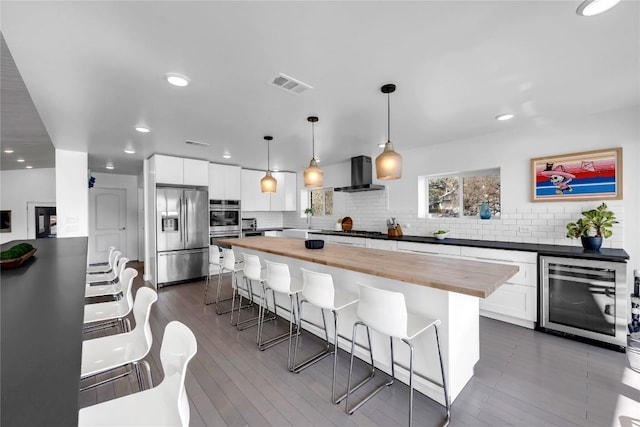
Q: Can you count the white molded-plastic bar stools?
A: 12